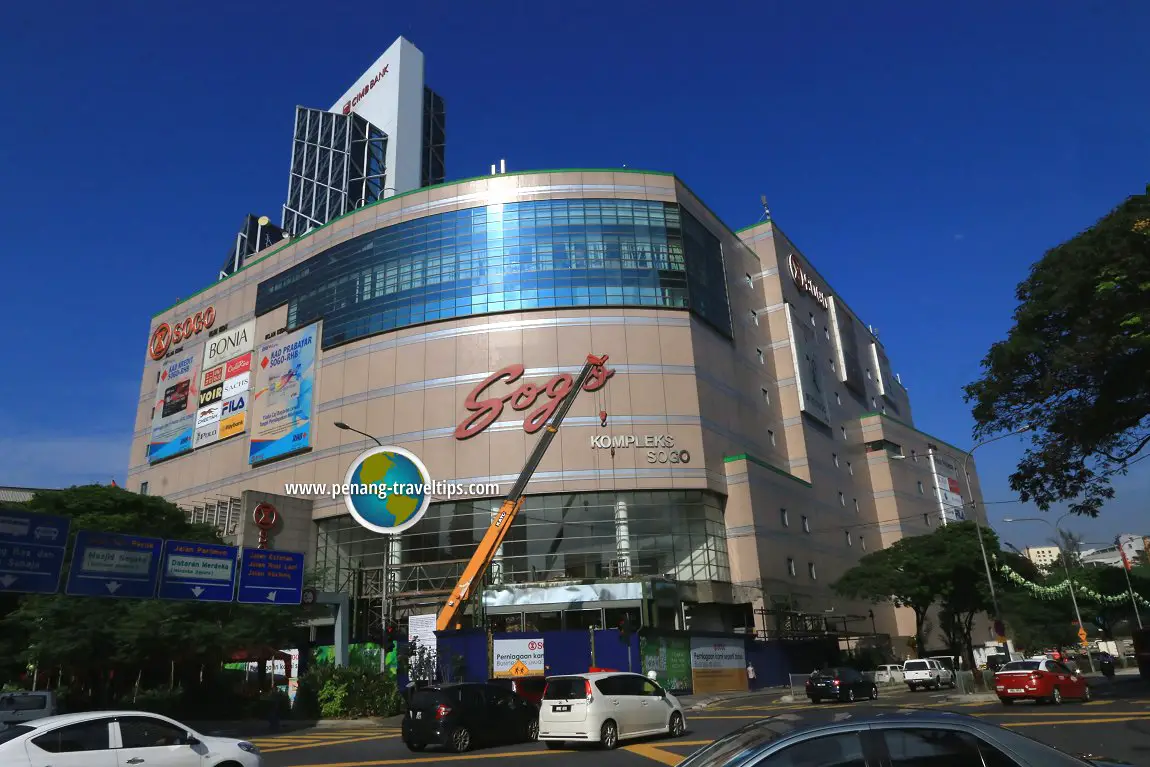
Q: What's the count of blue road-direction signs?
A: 4